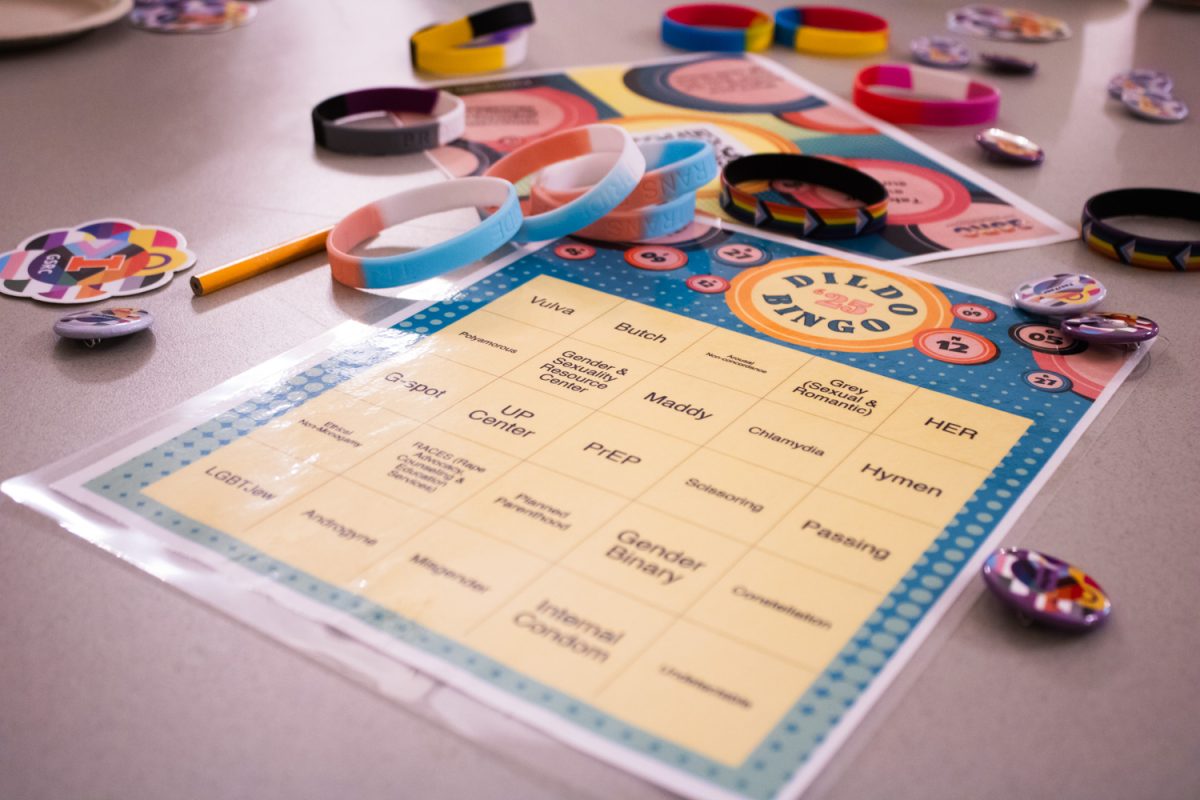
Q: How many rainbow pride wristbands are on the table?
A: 2